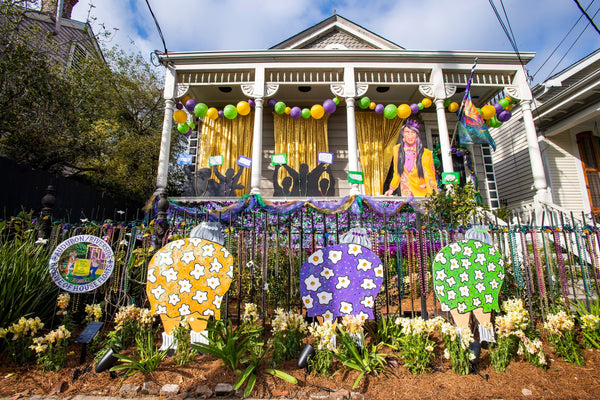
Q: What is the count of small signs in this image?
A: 7